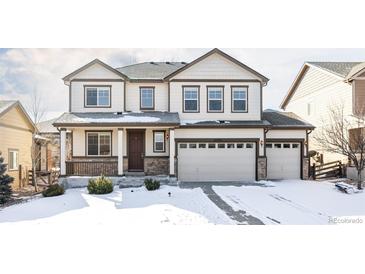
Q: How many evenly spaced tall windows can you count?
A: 3